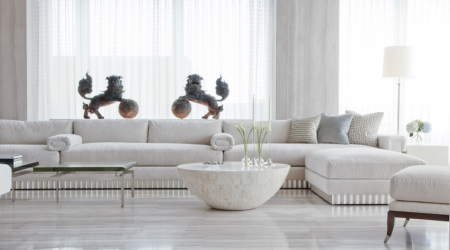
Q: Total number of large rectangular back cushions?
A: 4